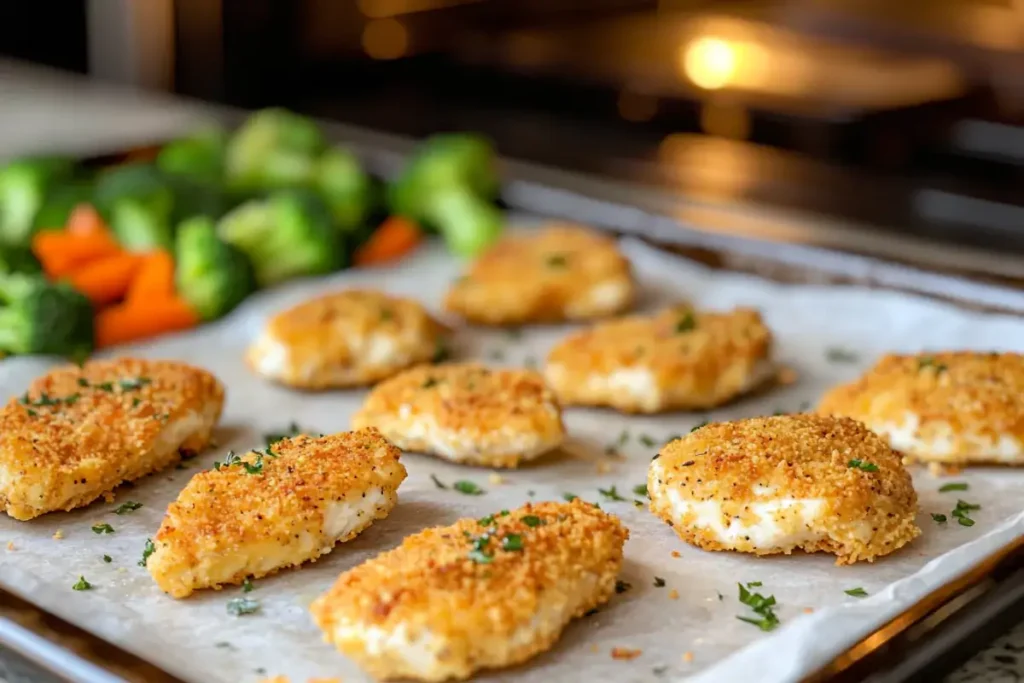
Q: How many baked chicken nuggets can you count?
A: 9